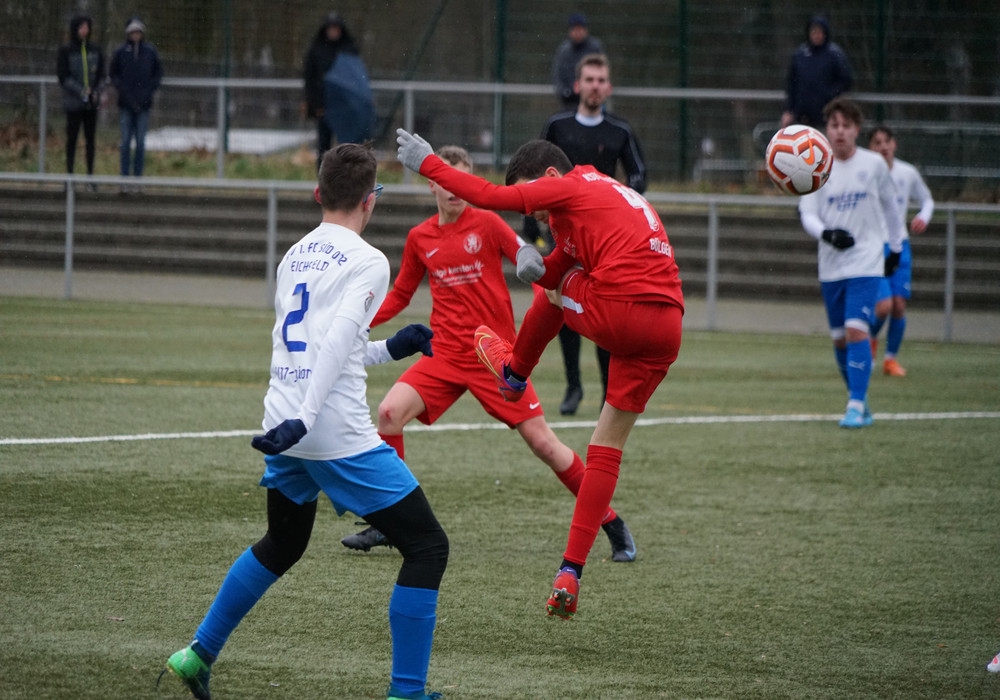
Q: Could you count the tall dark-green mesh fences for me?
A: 1